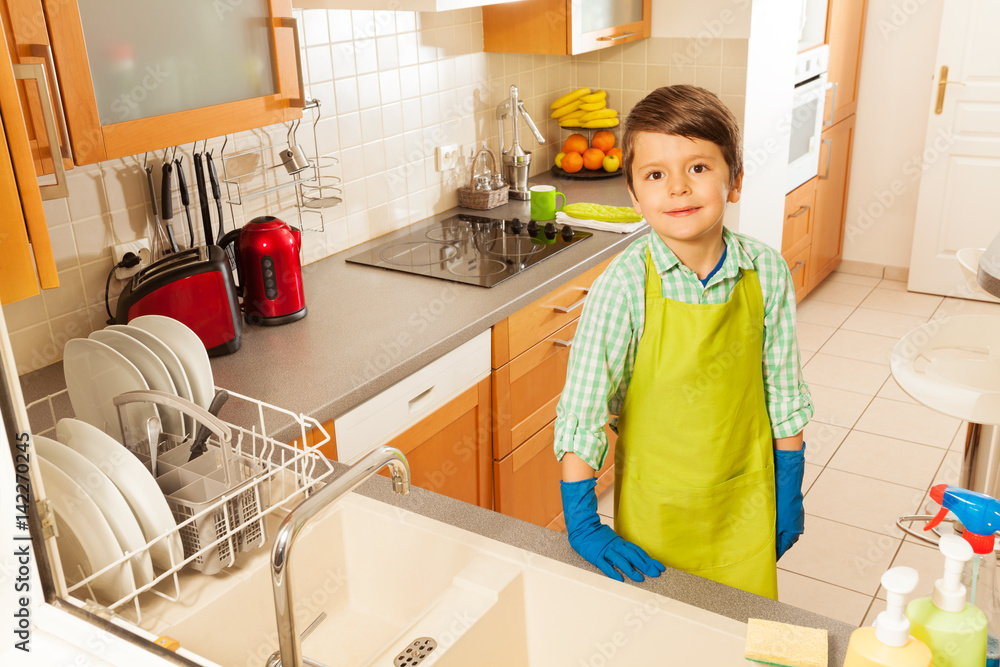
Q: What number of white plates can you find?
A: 7